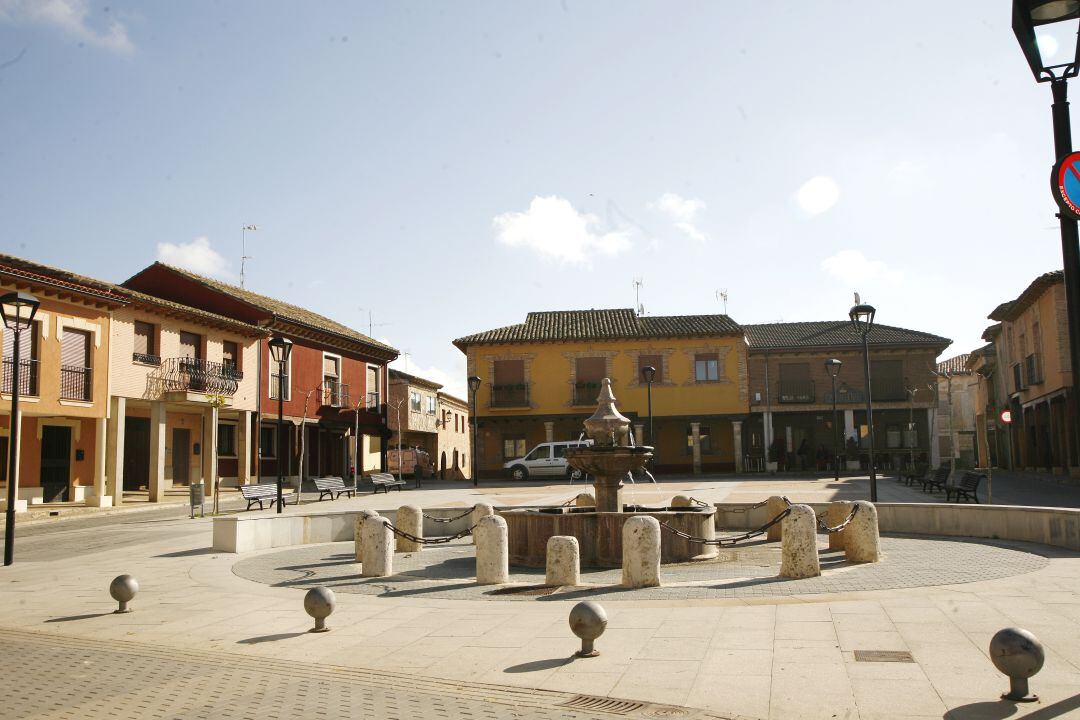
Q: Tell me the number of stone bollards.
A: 13